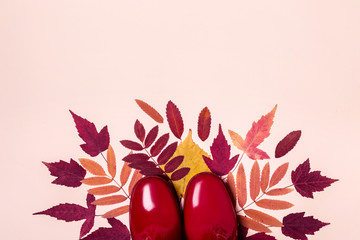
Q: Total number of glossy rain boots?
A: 2